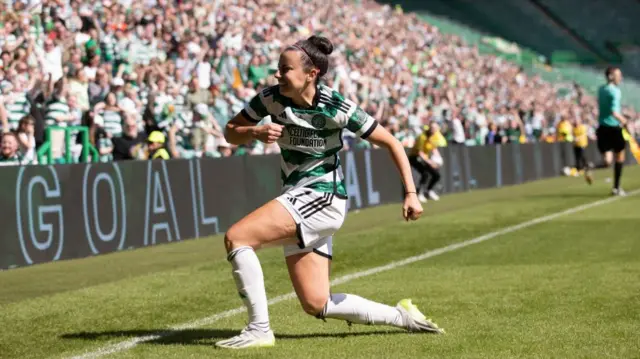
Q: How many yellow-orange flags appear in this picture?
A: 1